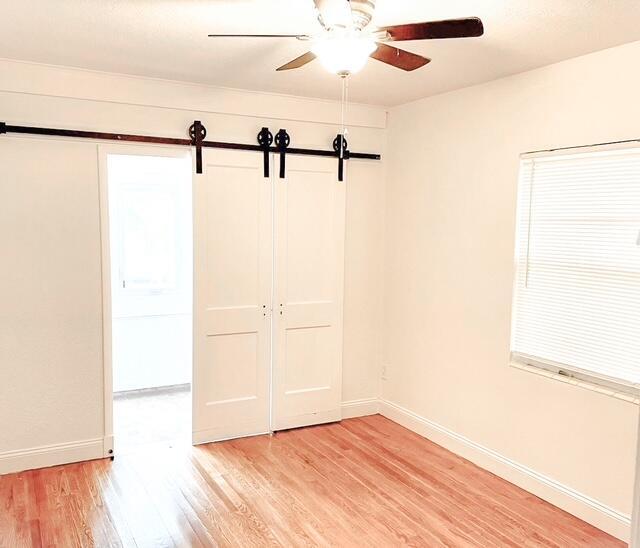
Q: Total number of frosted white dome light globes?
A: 1